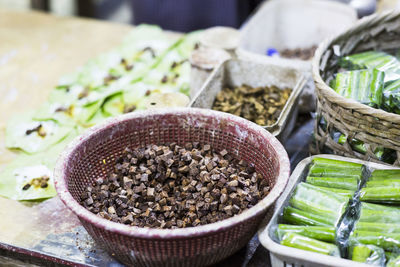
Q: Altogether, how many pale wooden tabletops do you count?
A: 1